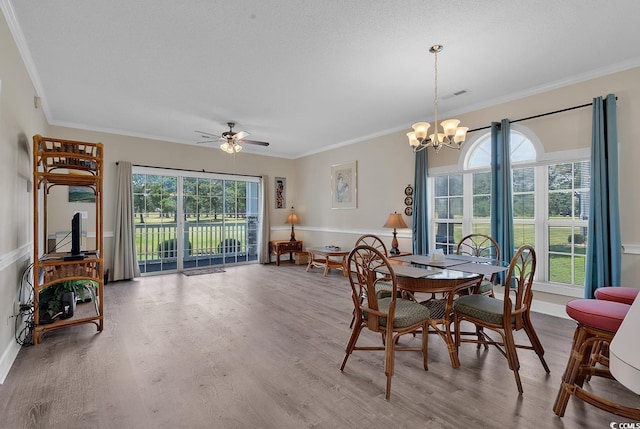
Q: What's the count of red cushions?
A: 2